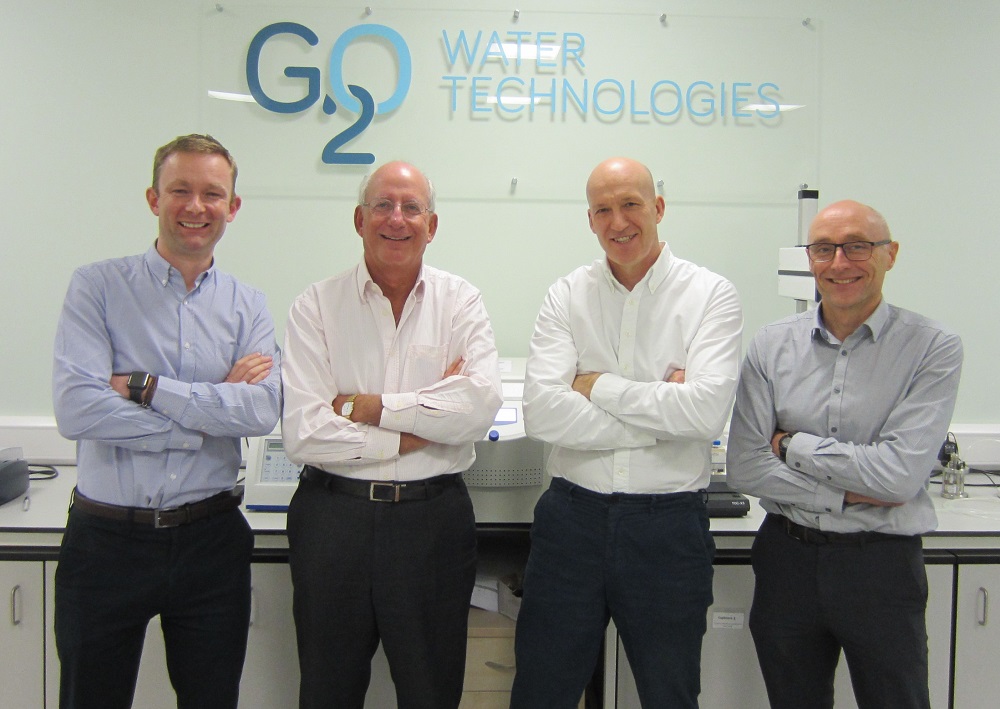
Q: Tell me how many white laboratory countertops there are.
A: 1